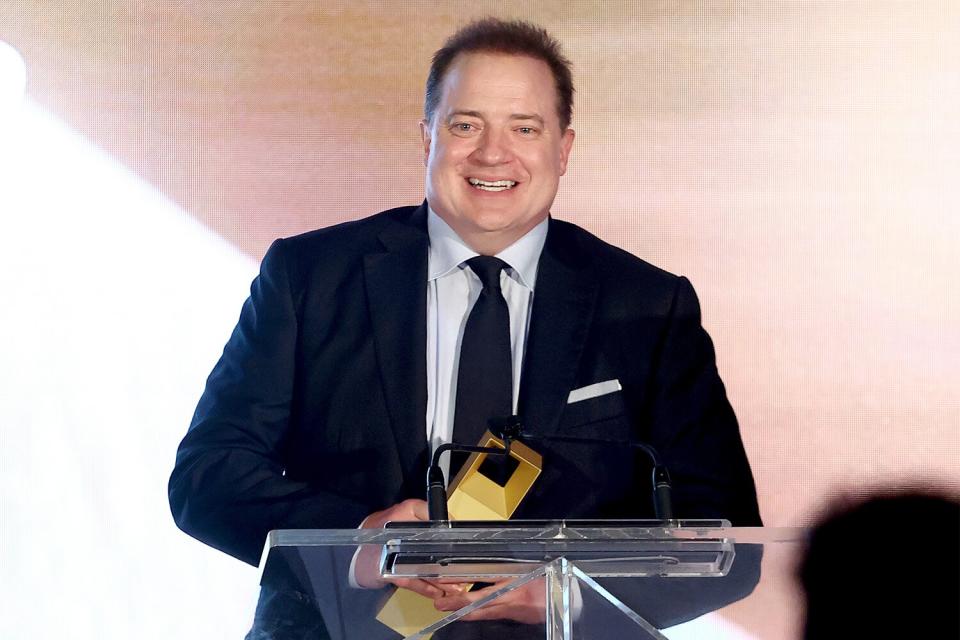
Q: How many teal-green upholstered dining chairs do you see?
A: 0